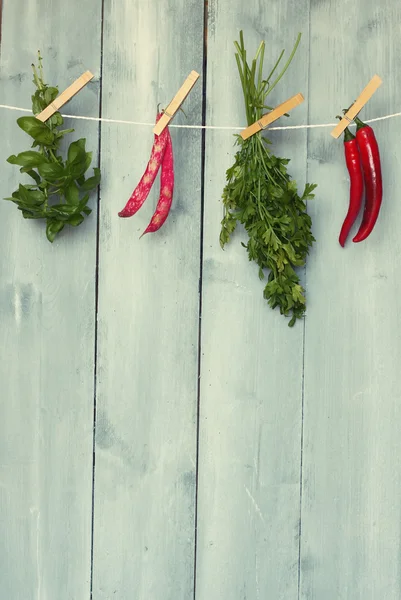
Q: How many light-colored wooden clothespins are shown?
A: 4